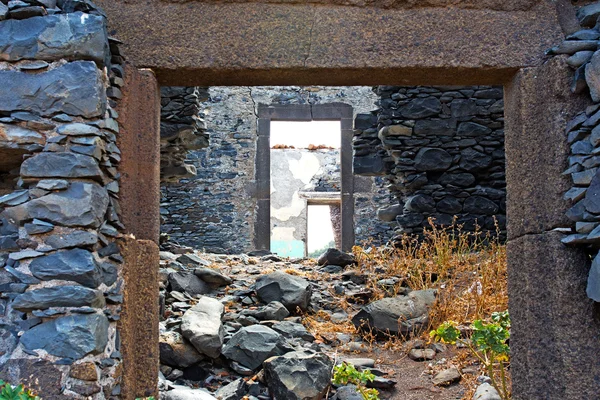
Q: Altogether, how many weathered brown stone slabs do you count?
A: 5